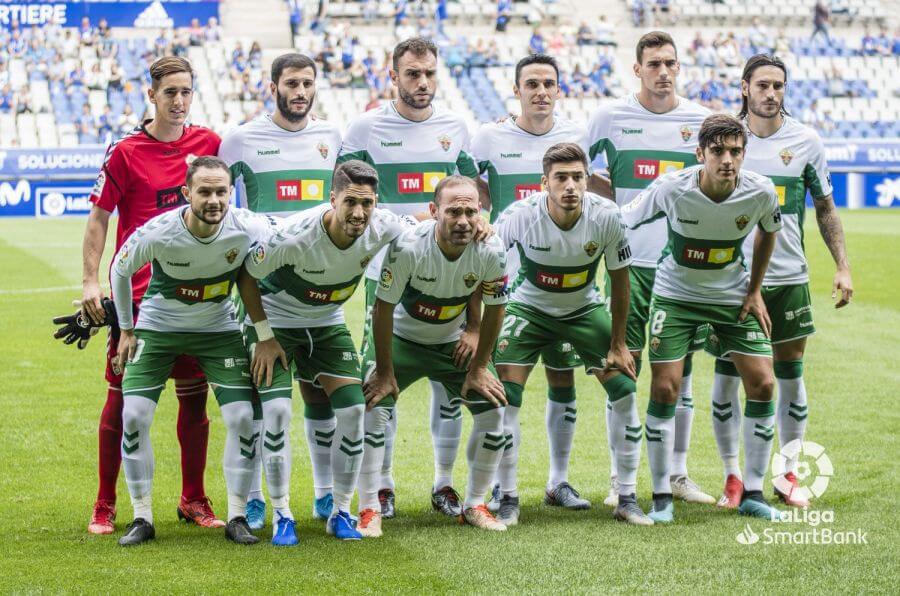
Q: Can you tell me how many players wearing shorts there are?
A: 11